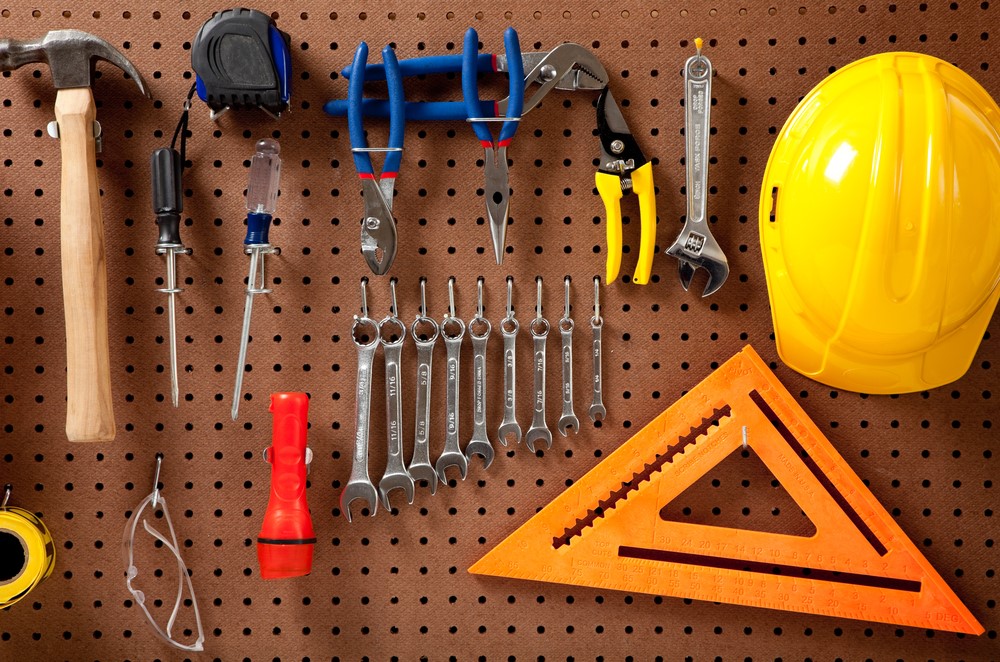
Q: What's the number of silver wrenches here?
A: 10